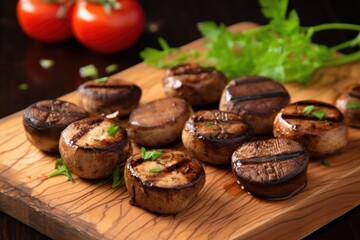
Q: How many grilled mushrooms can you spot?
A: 11